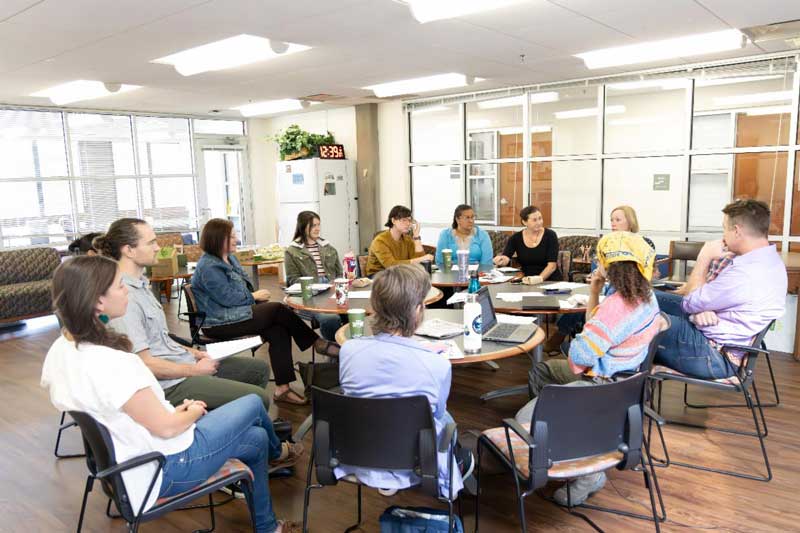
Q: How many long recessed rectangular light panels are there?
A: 6